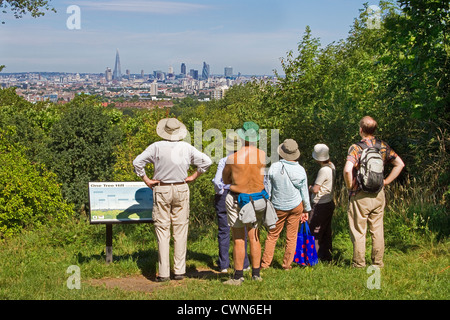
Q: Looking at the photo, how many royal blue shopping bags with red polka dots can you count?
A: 1